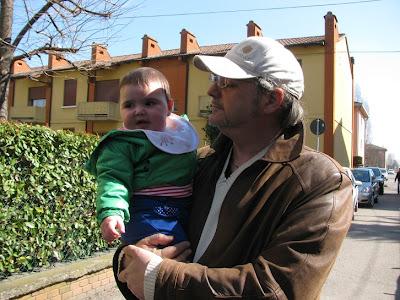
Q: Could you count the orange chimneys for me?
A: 7